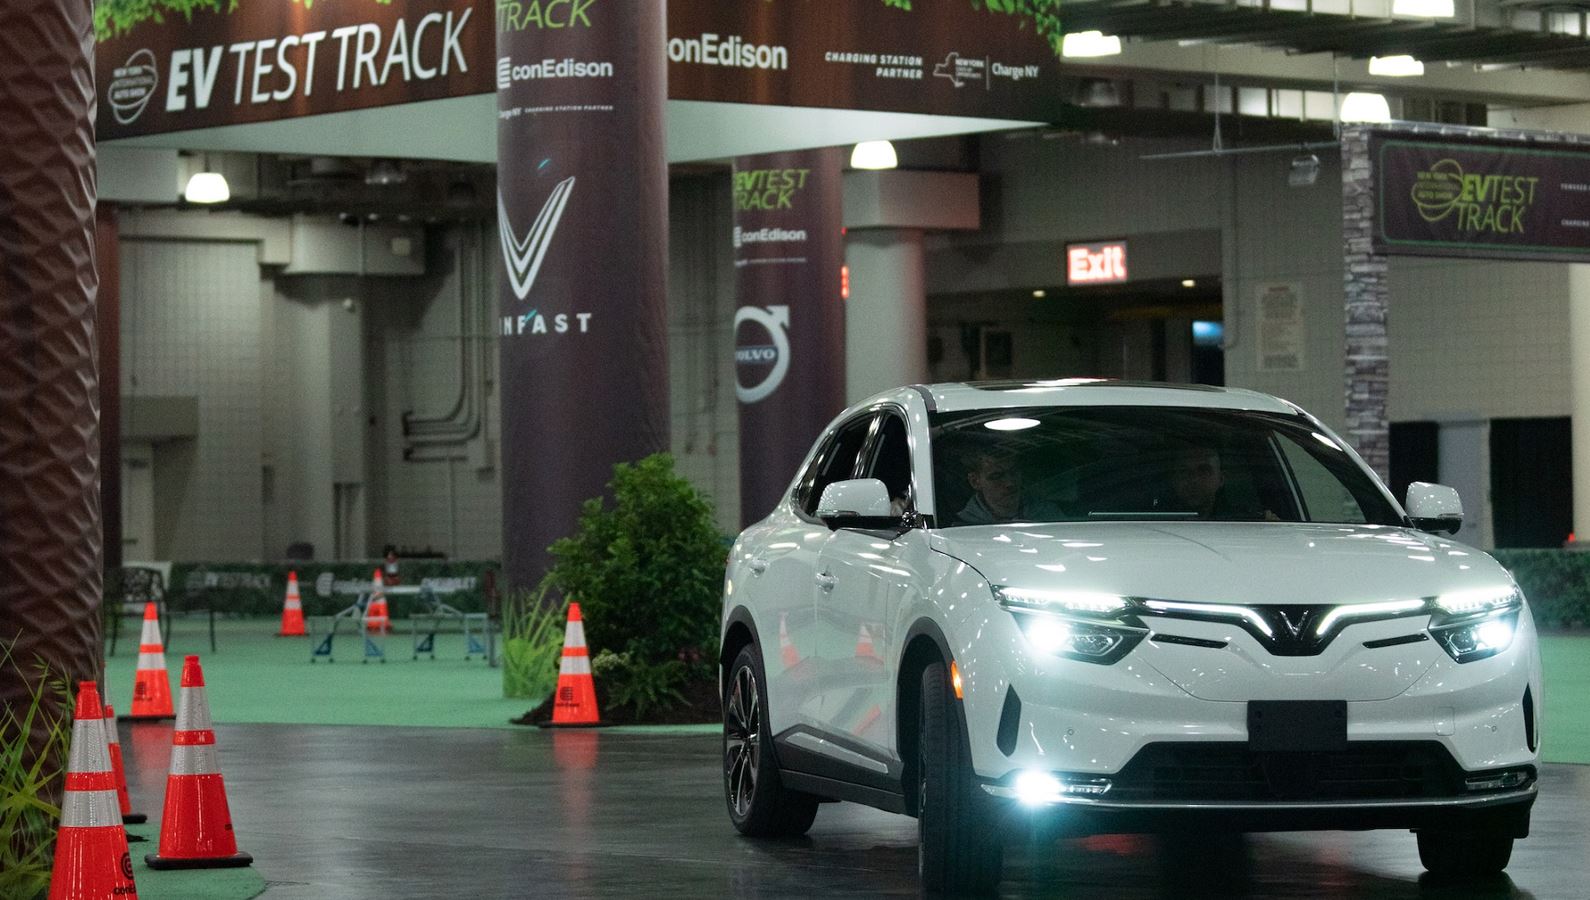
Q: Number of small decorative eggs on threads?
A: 0